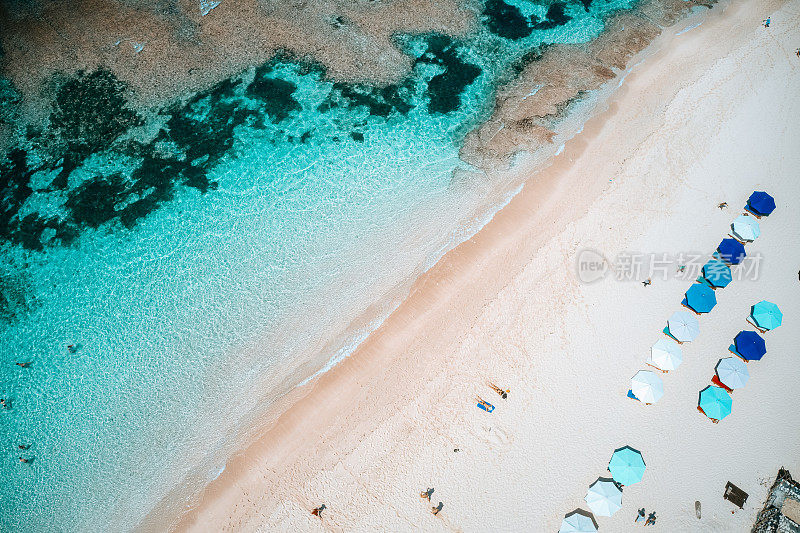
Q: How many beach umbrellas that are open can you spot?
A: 15